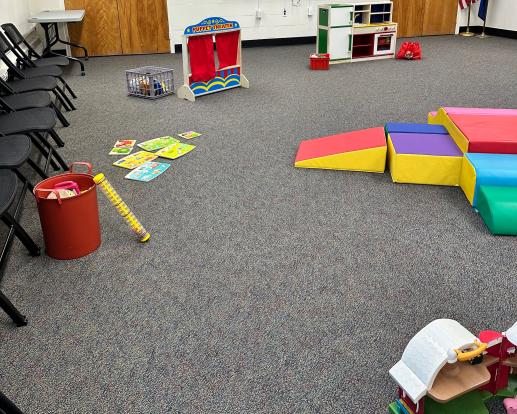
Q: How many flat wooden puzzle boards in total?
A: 6